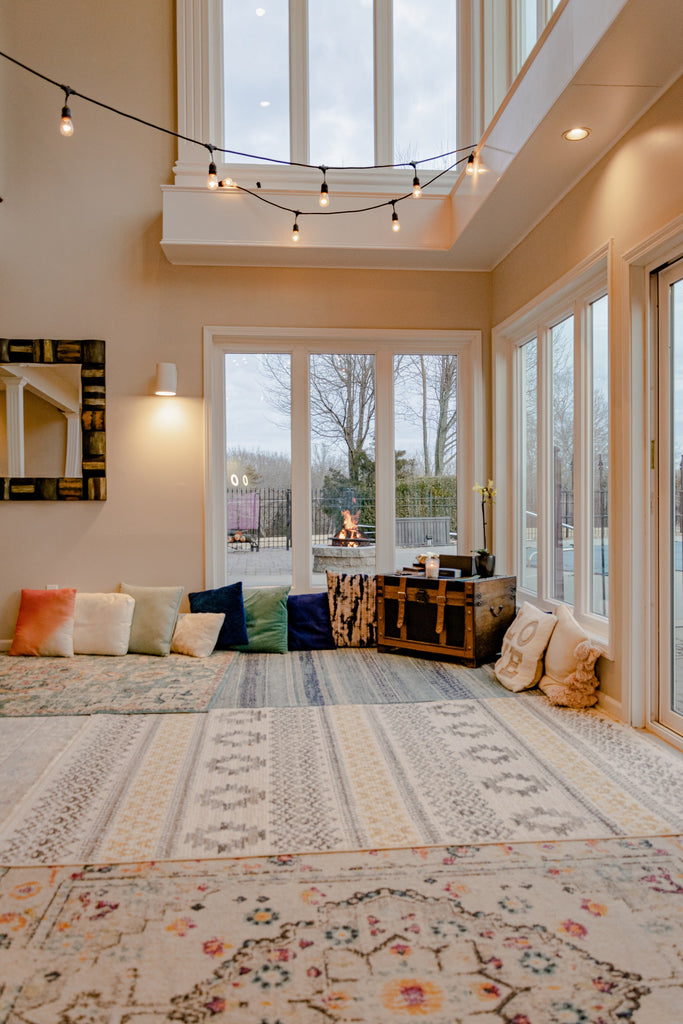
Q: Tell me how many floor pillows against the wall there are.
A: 10